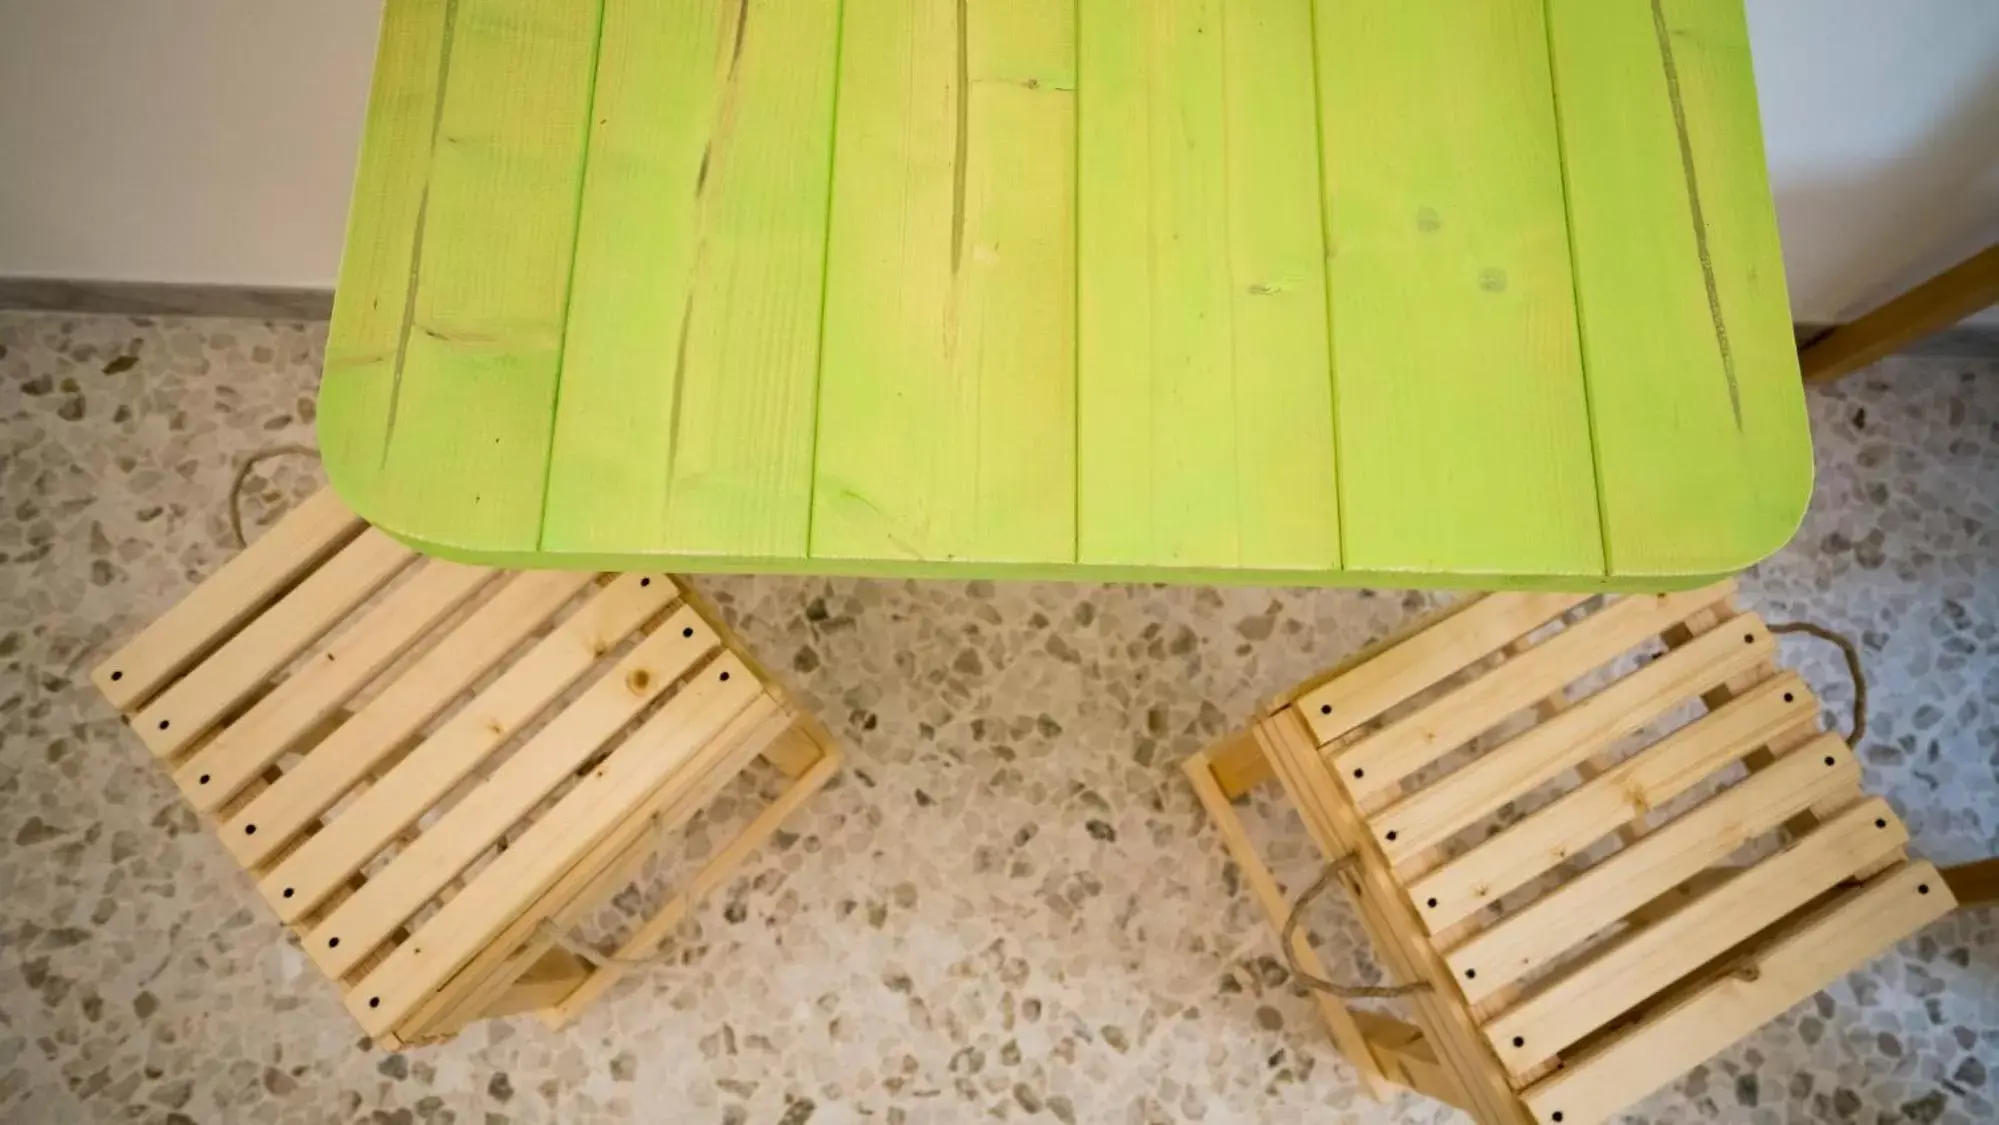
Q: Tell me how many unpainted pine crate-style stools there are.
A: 2